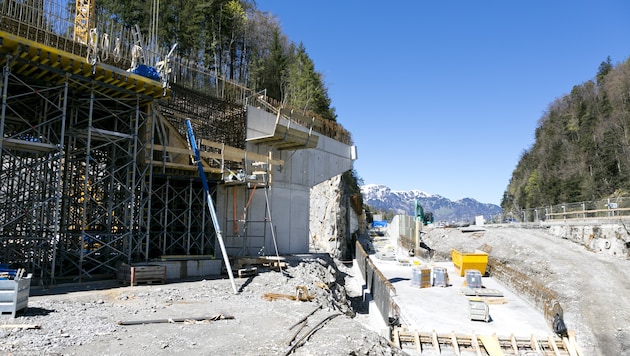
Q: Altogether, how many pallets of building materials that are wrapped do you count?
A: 3